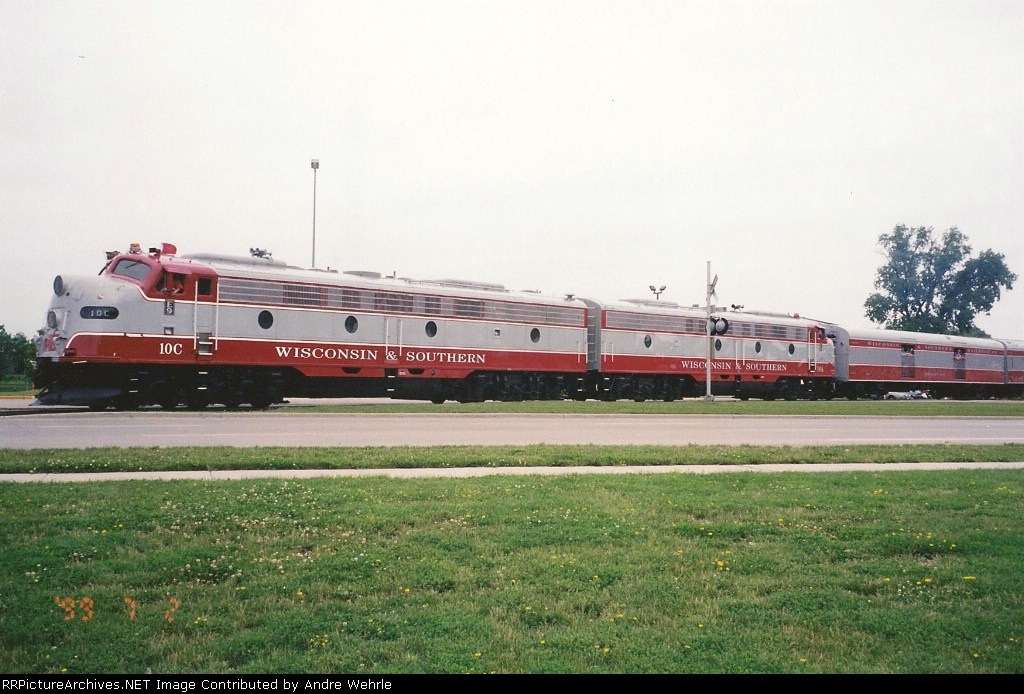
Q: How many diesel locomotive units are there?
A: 2